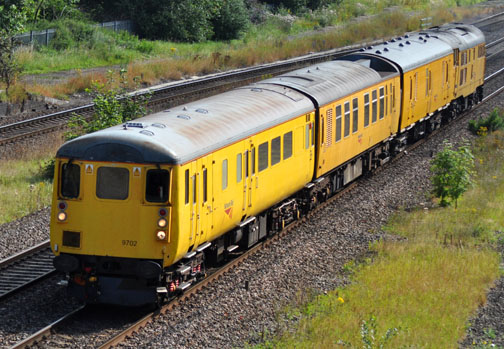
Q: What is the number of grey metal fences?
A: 1